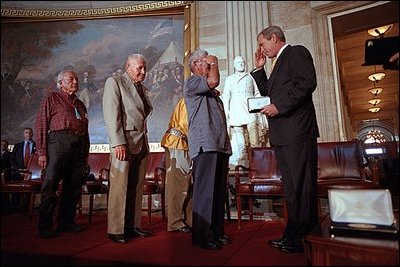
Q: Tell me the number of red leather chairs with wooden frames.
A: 5